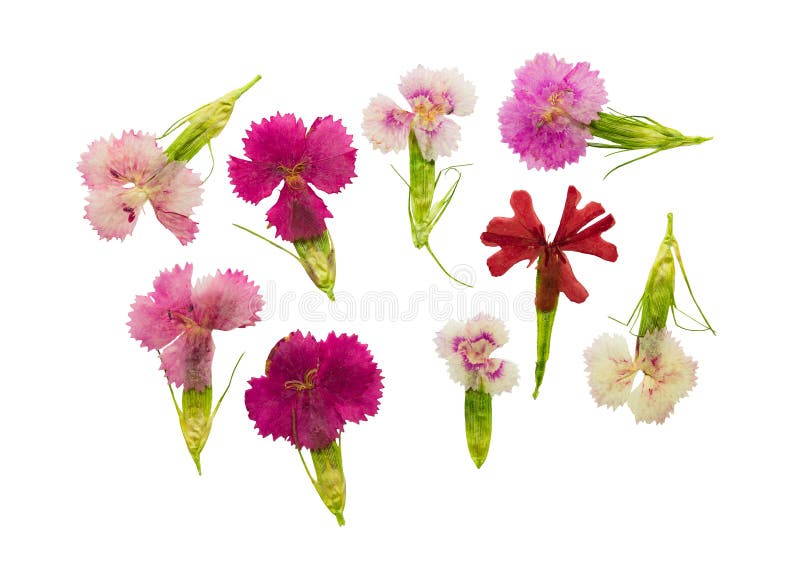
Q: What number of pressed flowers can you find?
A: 9